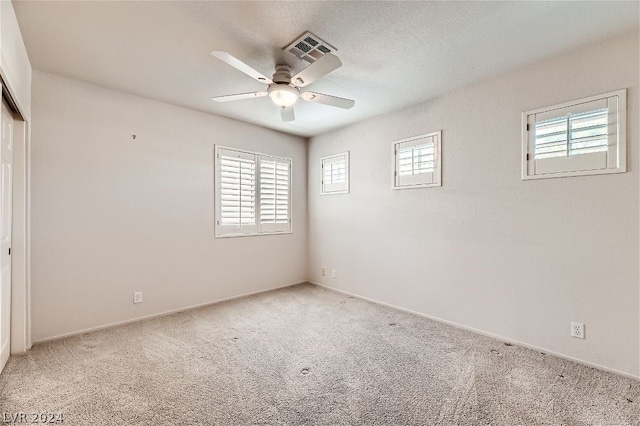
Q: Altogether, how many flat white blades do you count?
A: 5